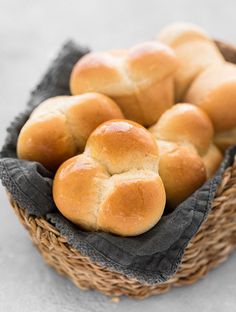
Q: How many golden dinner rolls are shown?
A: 6